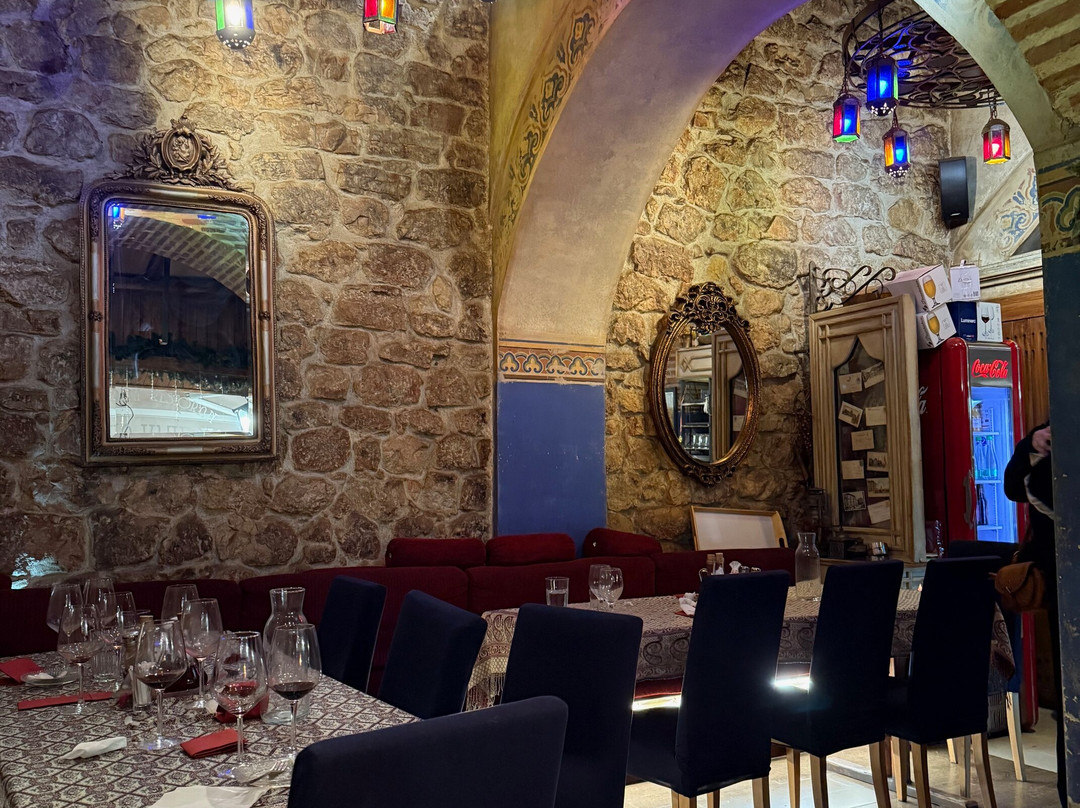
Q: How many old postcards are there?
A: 10